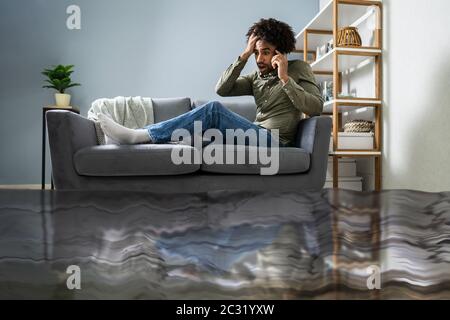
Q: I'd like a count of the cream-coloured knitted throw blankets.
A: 1